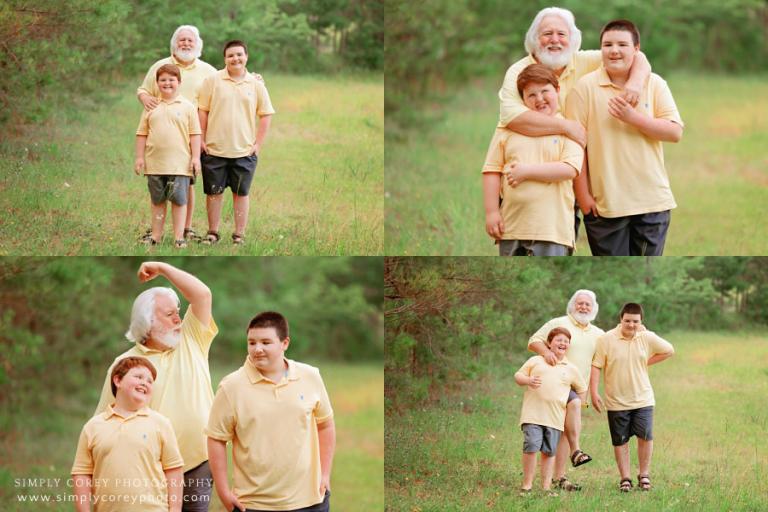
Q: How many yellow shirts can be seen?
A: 12